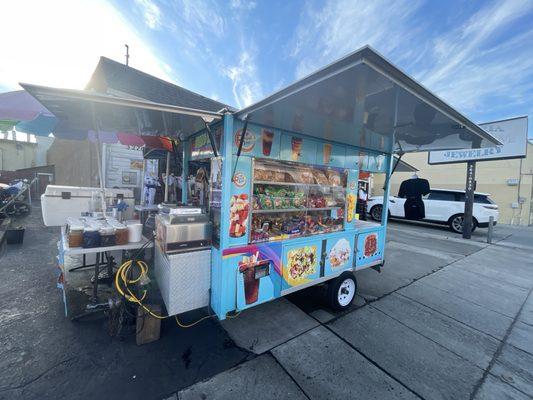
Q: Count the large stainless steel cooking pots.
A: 0